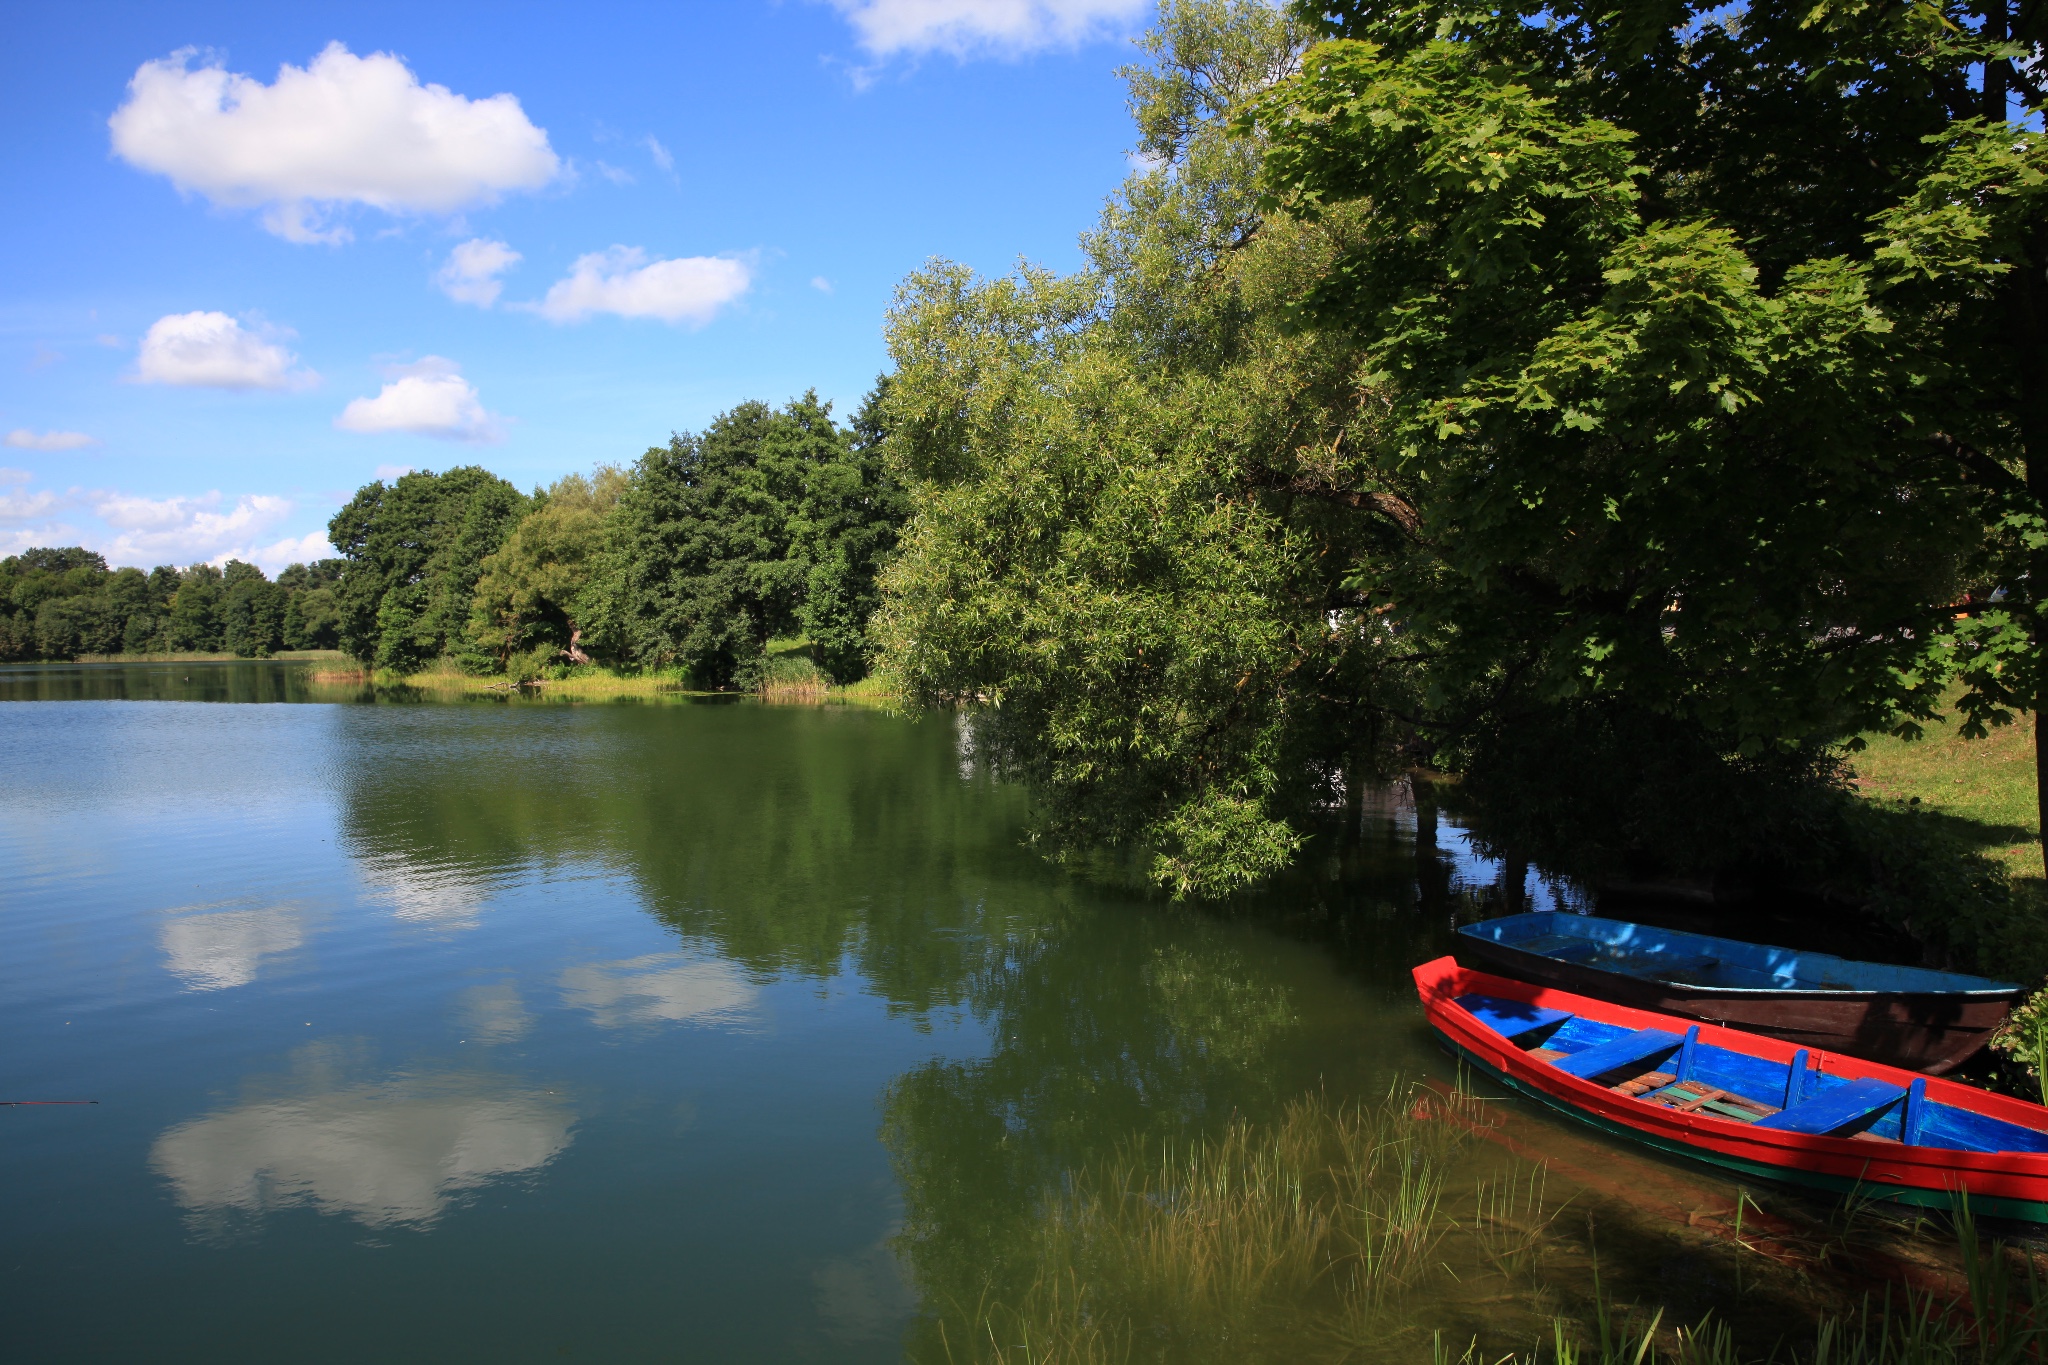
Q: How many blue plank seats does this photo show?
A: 3